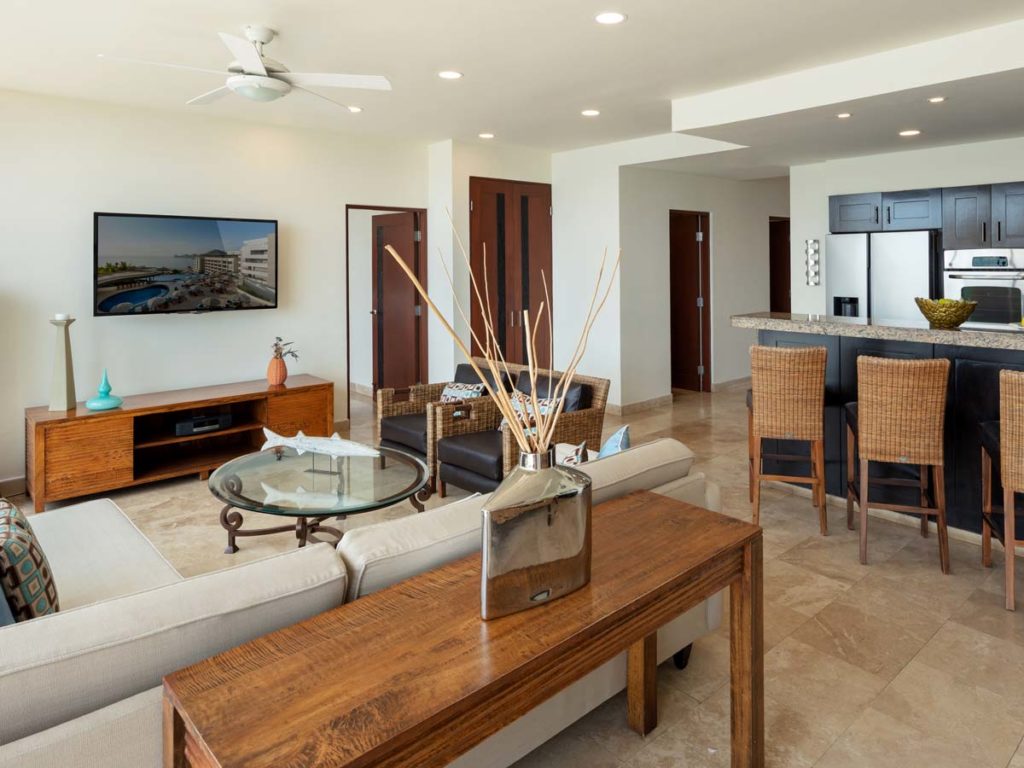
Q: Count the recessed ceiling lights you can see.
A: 8